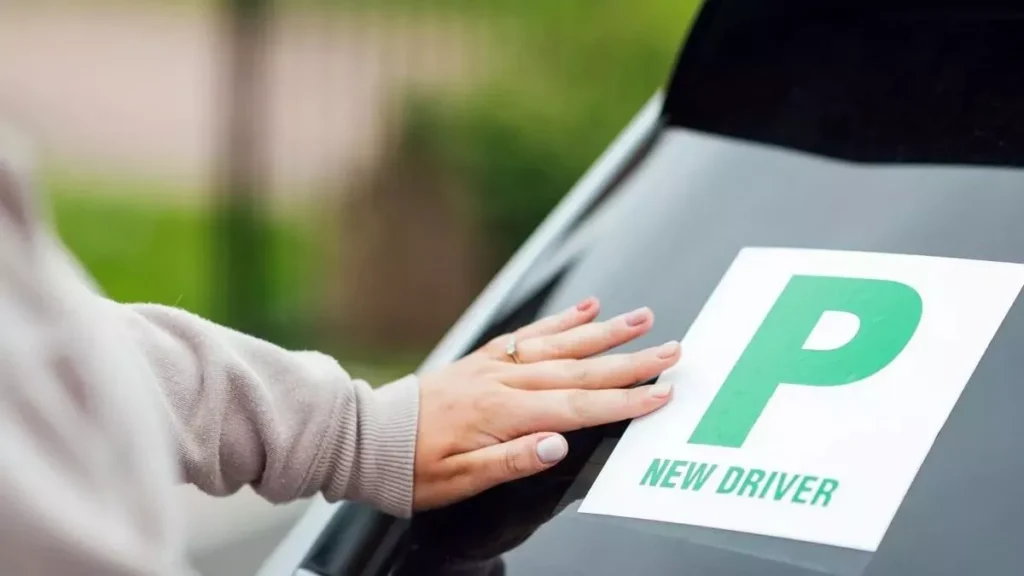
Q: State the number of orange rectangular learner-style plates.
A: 0